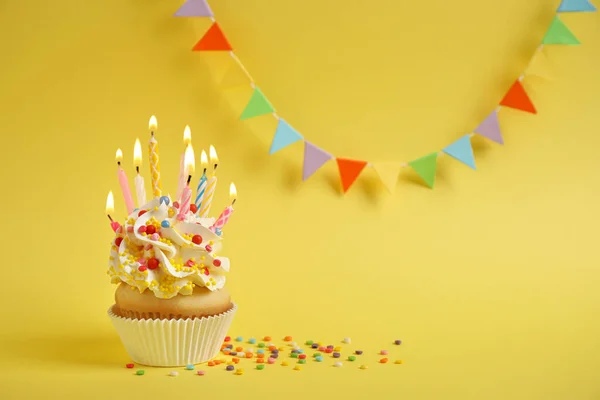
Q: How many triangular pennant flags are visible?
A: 15